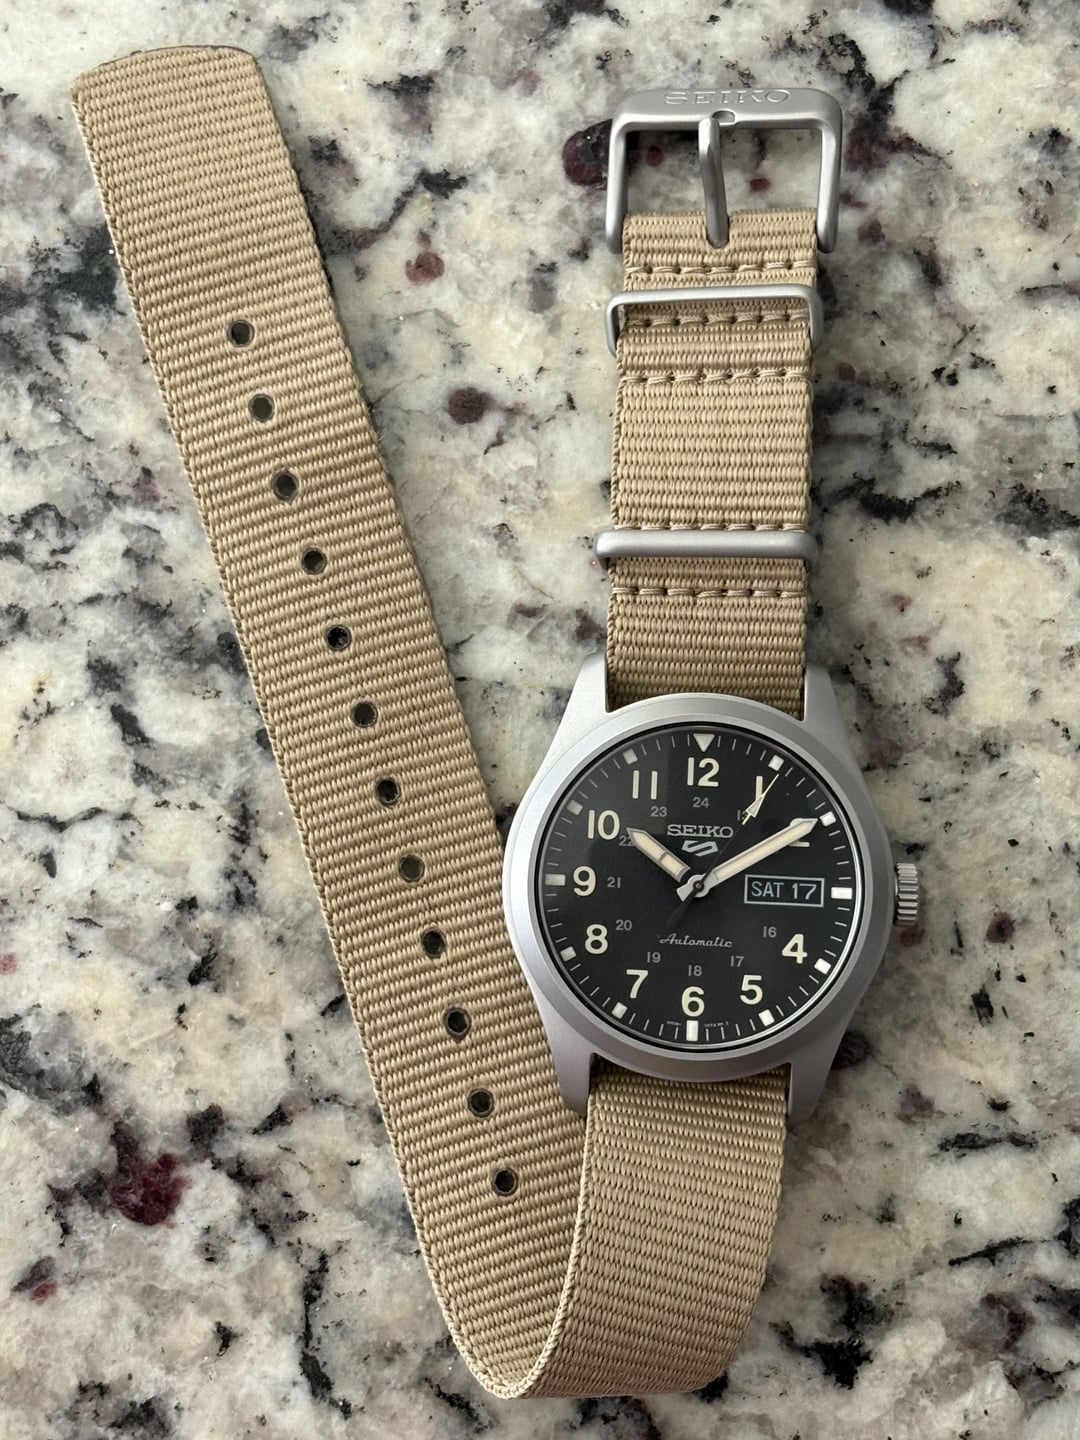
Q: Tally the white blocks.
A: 11